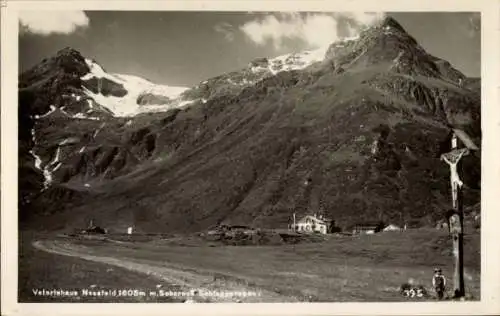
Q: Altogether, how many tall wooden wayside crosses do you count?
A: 1